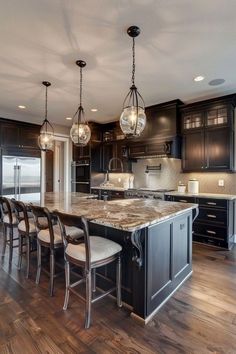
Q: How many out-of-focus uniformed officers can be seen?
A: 0